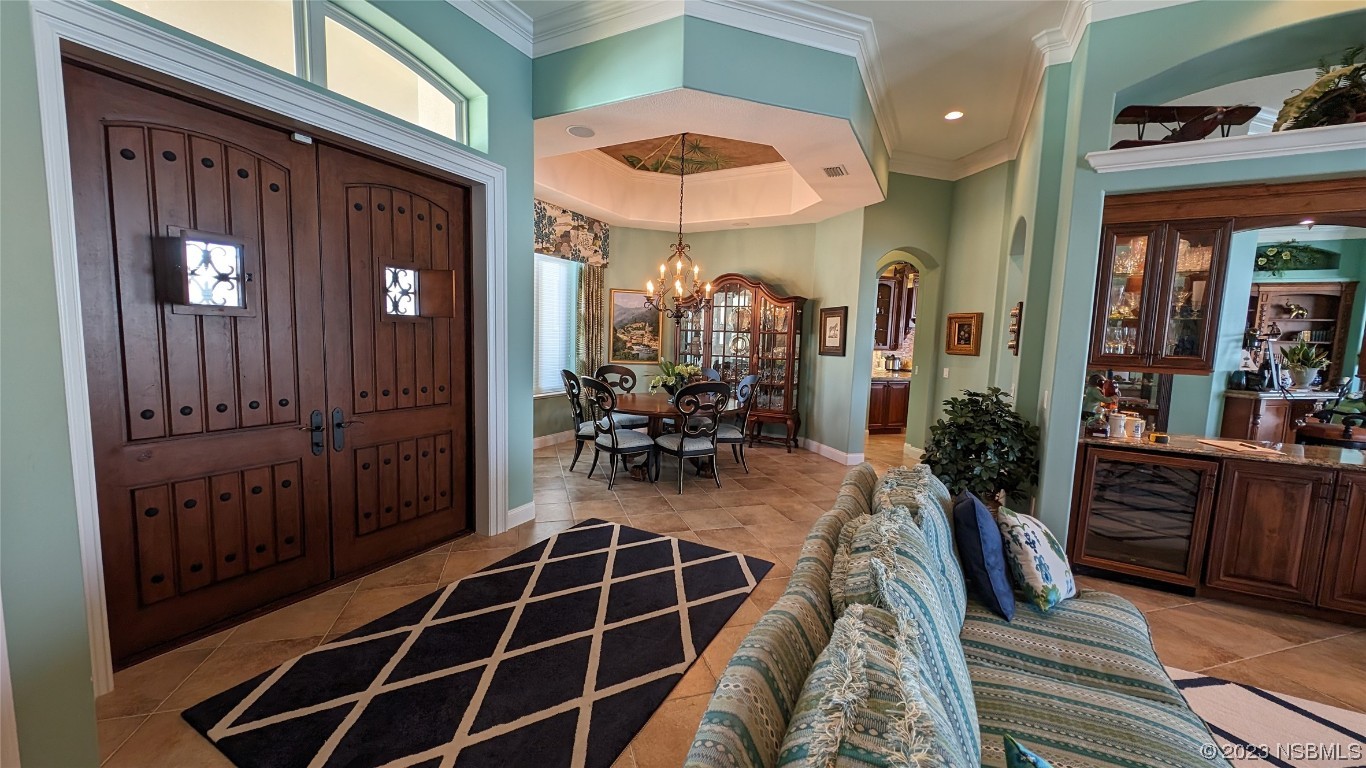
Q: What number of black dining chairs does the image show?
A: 6